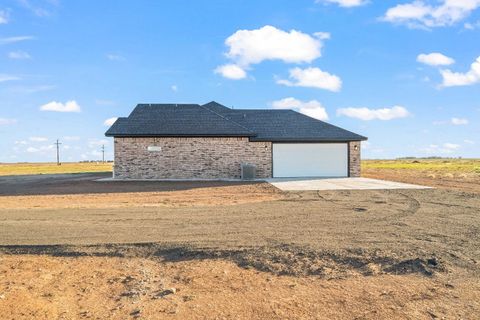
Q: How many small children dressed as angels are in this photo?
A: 0